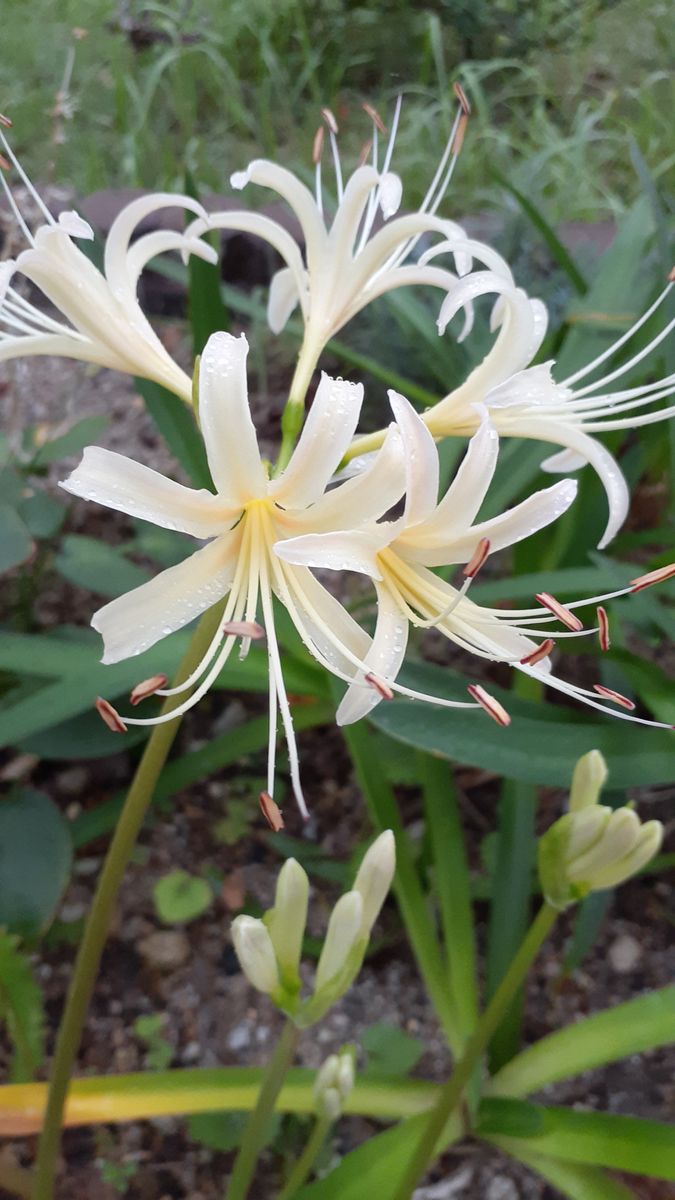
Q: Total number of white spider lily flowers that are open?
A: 5